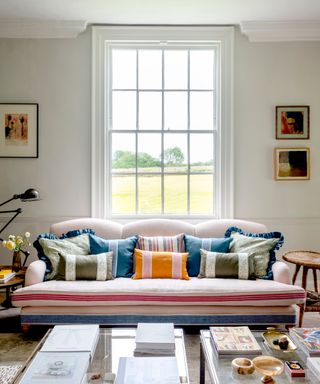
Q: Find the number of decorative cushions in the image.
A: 8